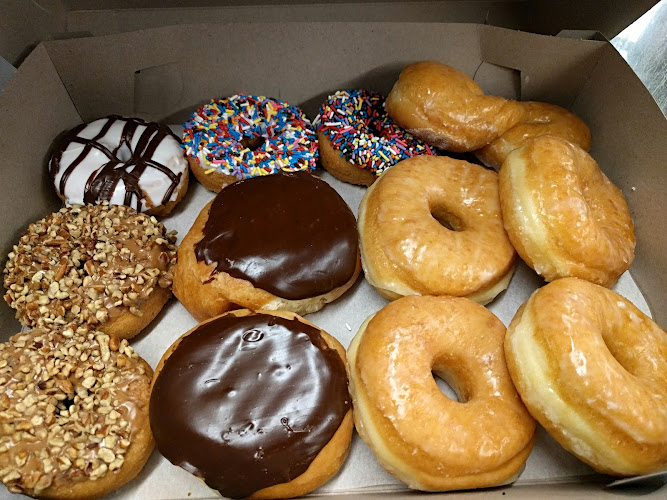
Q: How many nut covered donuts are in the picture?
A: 2